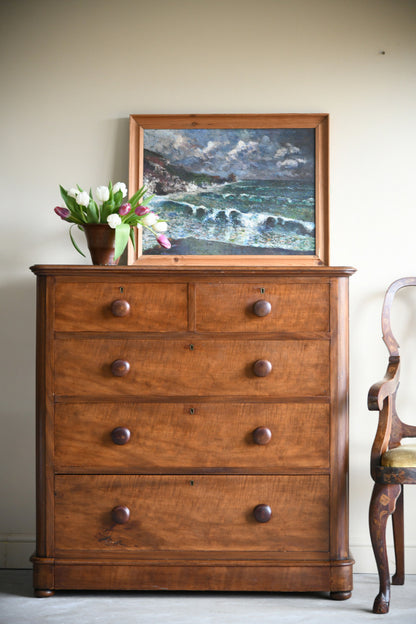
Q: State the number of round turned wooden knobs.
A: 8